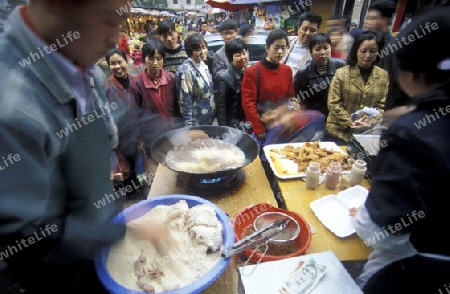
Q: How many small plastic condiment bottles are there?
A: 3